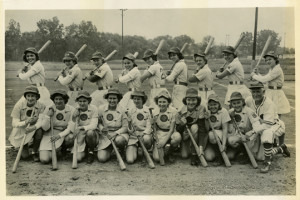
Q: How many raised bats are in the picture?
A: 9